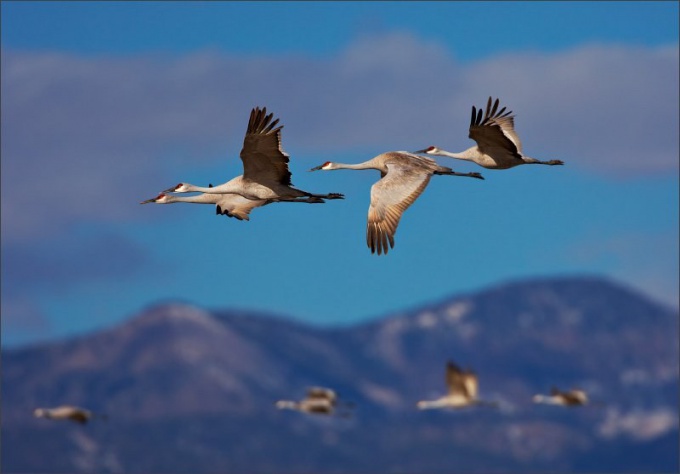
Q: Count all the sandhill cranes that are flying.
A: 8